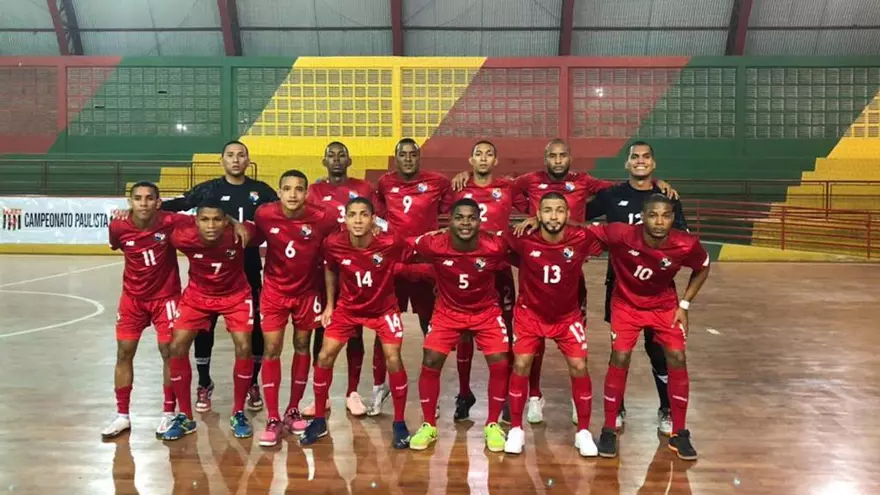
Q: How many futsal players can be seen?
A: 13